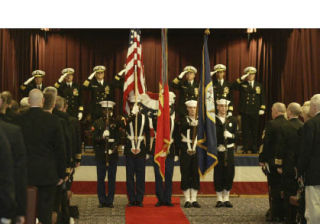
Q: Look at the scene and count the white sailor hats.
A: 2